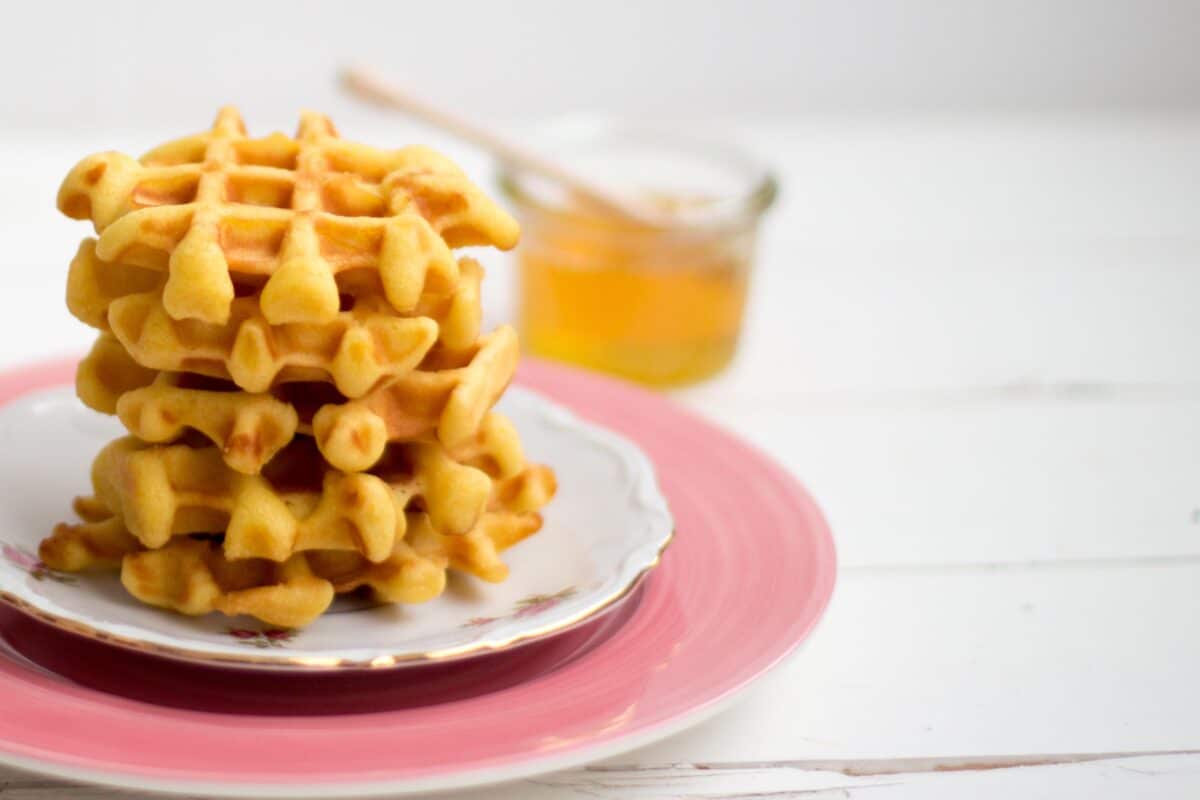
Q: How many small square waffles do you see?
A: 5